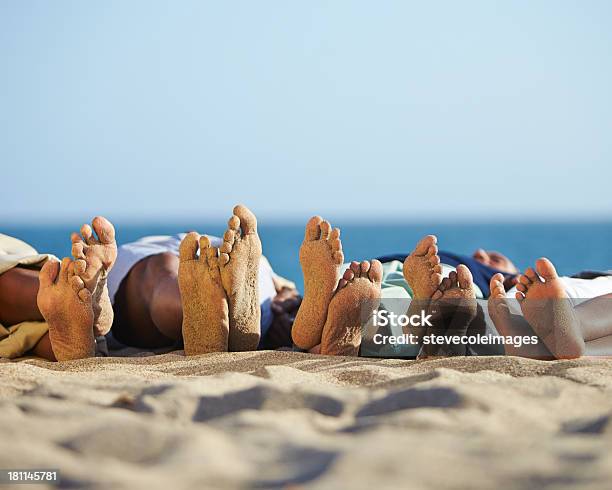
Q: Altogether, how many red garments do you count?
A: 0